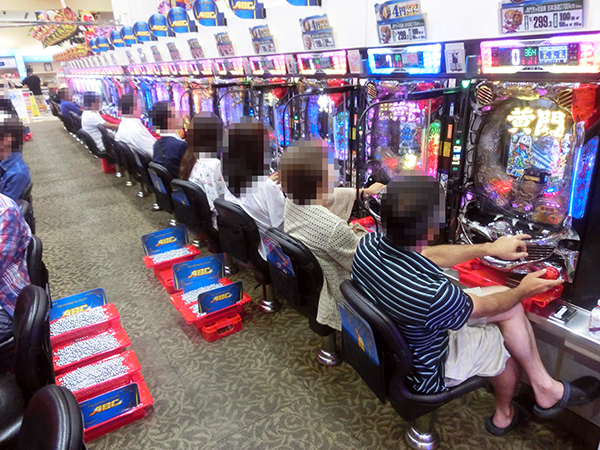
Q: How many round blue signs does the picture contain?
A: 10